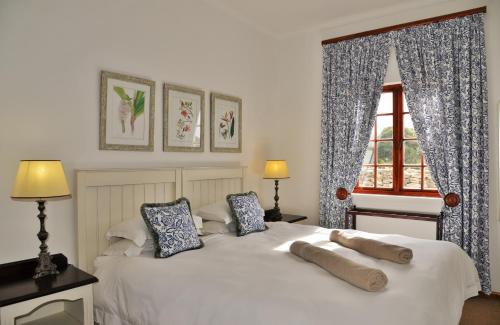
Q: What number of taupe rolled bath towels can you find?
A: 2